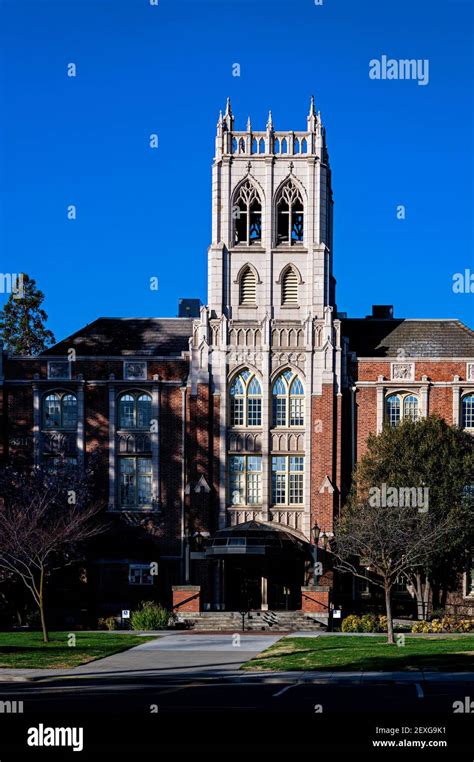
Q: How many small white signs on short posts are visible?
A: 2